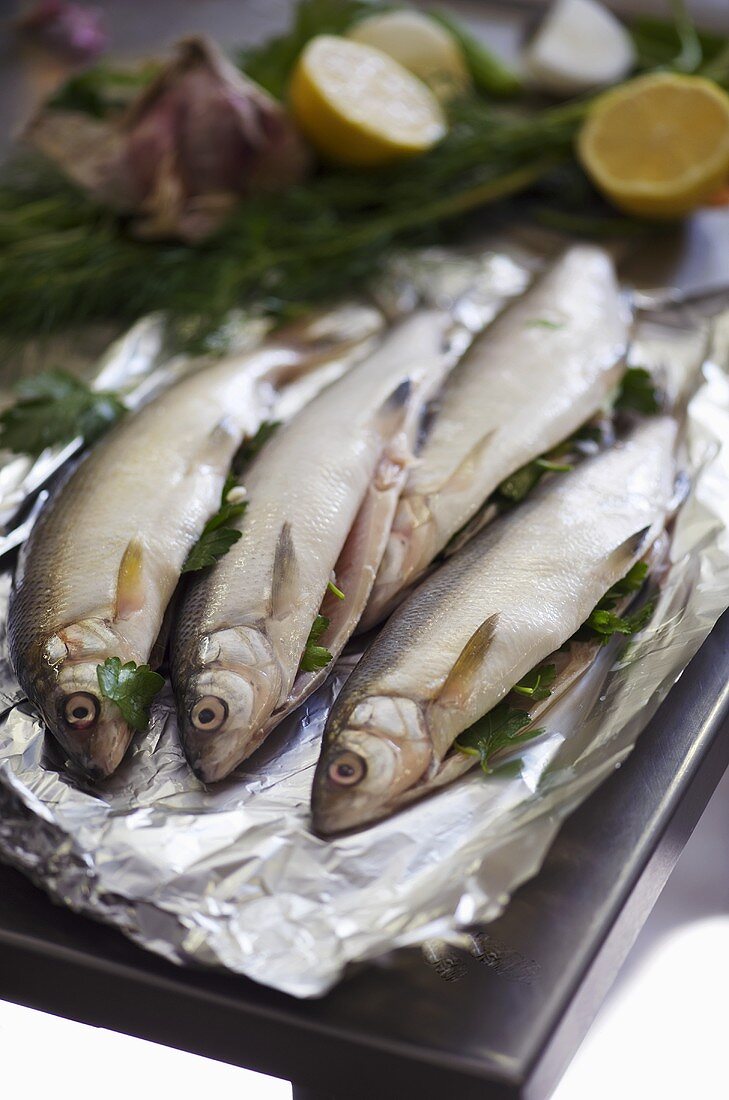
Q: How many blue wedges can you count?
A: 0